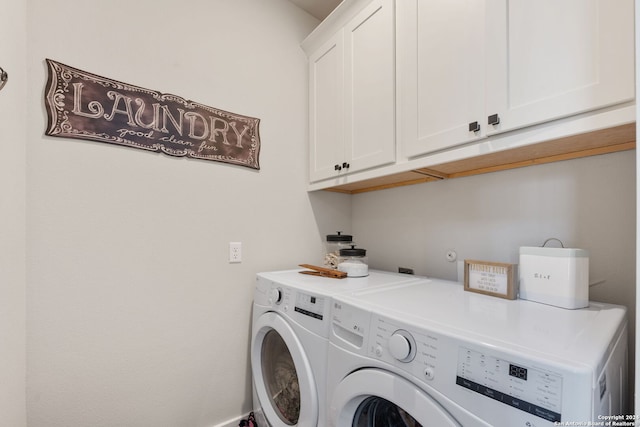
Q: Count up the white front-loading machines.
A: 2